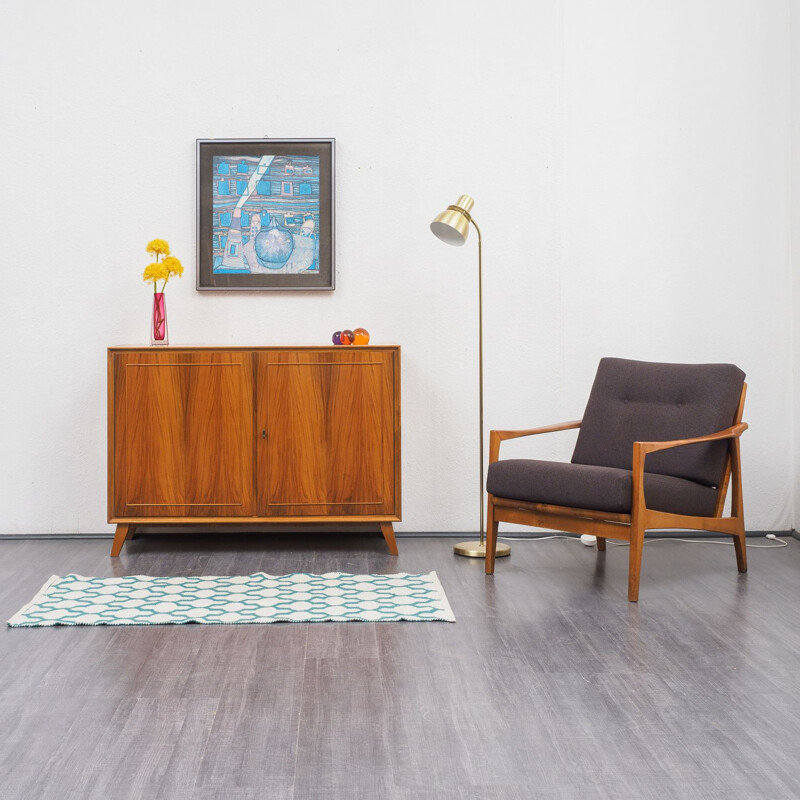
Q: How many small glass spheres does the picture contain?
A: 3